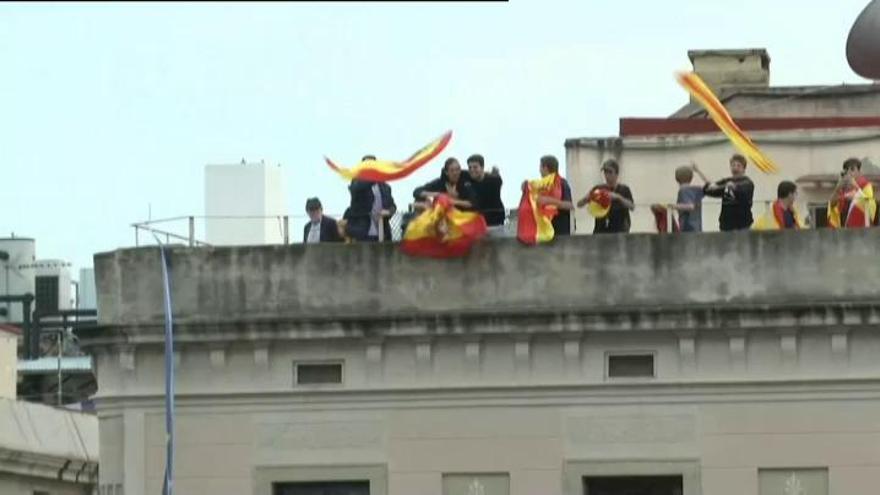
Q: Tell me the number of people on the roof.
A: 10